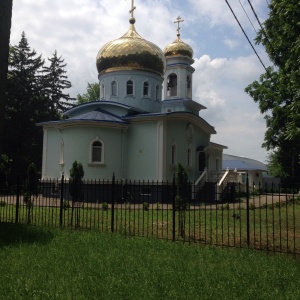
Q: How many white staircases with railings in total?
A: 1